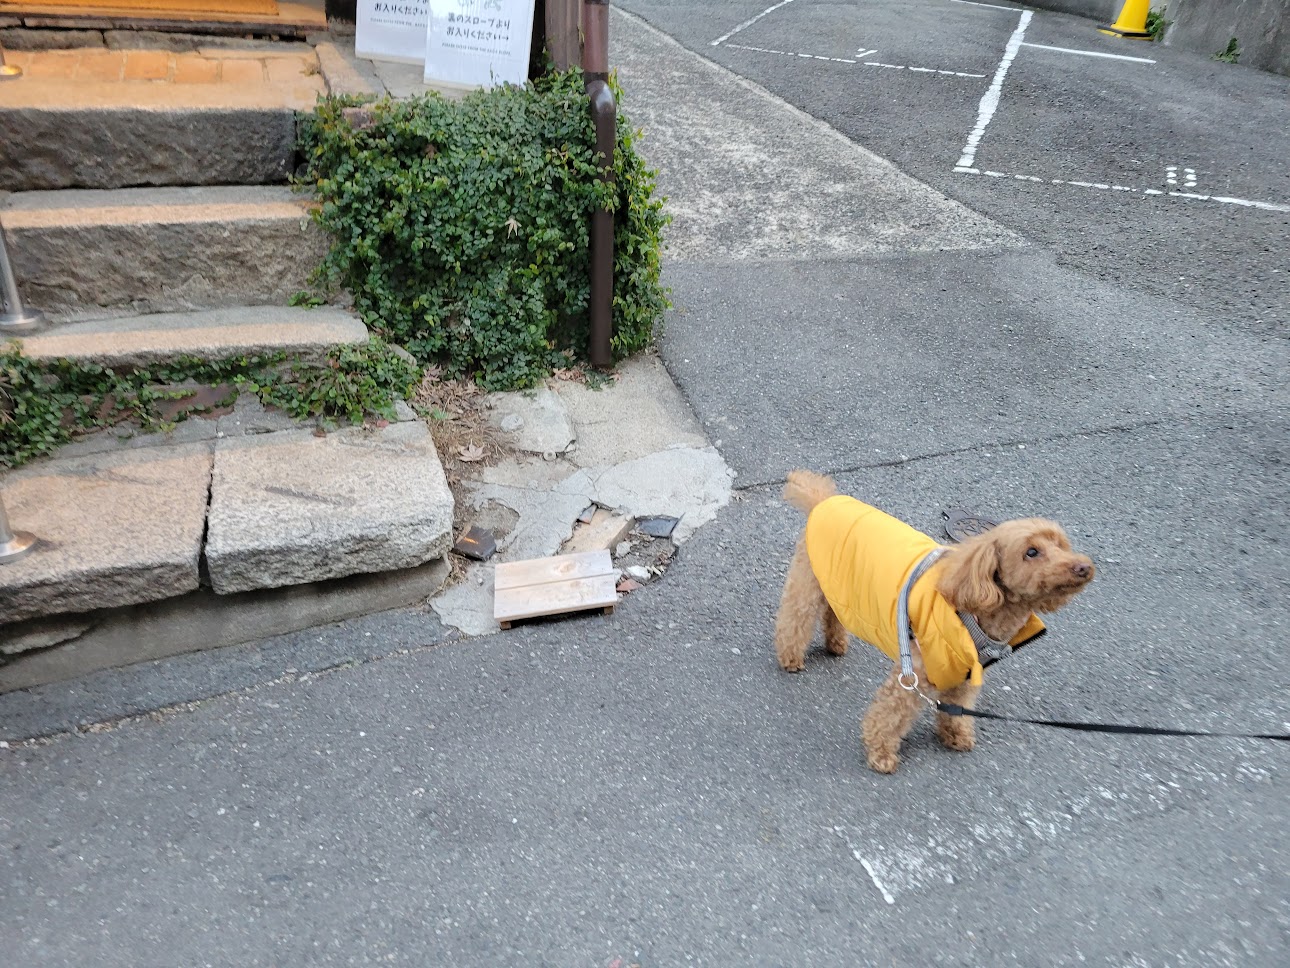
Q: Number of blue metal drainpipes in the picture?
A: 0